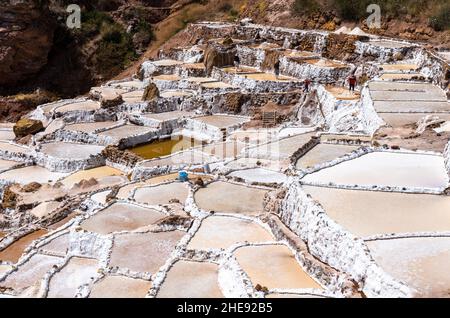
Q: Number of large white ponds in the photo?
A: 1